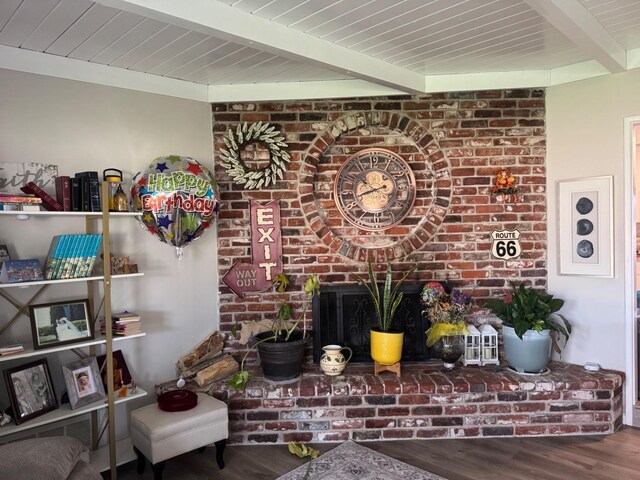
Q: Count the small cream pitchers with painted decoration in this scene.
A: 1